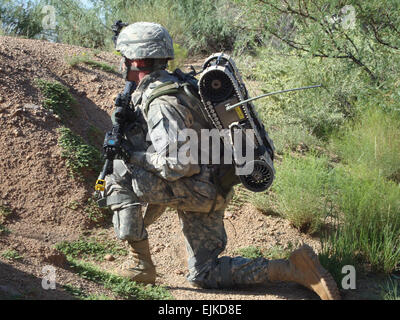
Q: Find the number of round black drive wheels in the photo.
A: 2